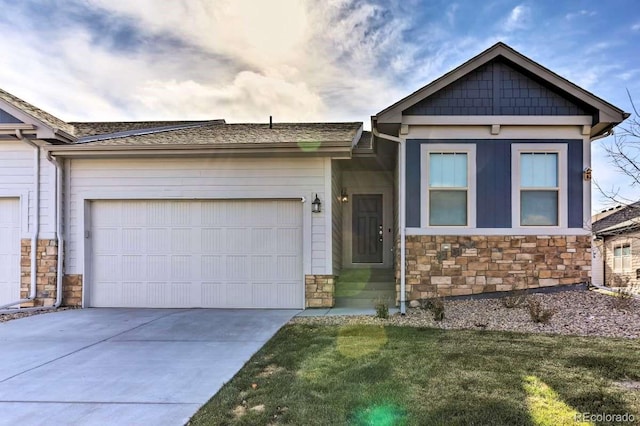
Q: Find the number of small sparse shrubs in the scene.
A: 5